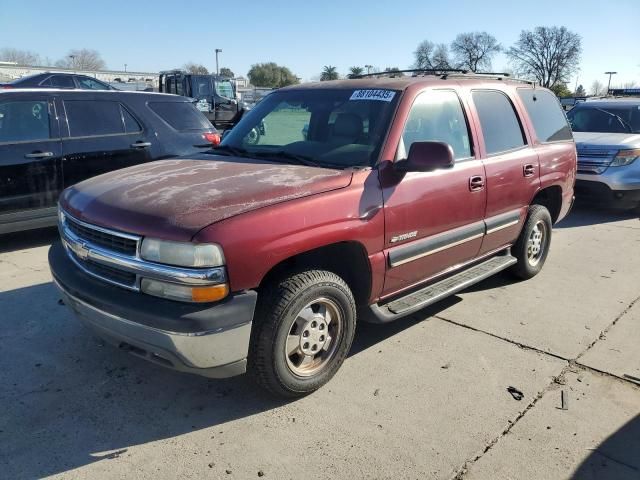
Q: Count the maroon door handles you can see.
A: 2